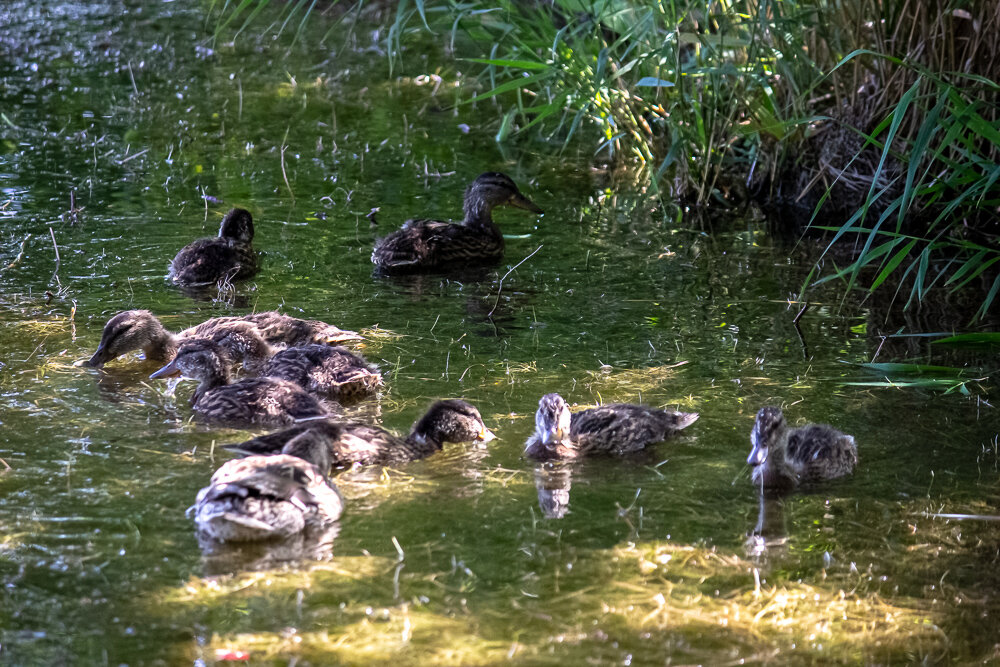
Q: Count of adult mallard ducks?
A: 1